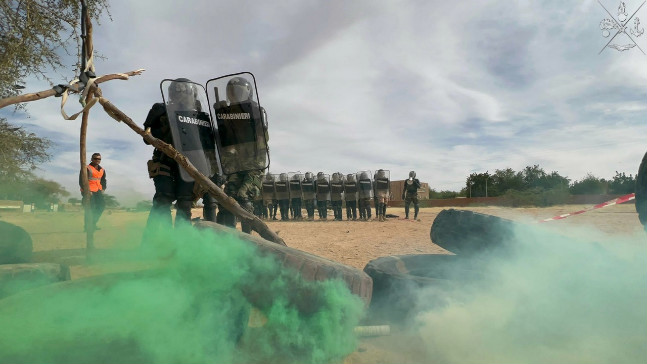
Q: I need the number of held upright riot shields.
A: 11